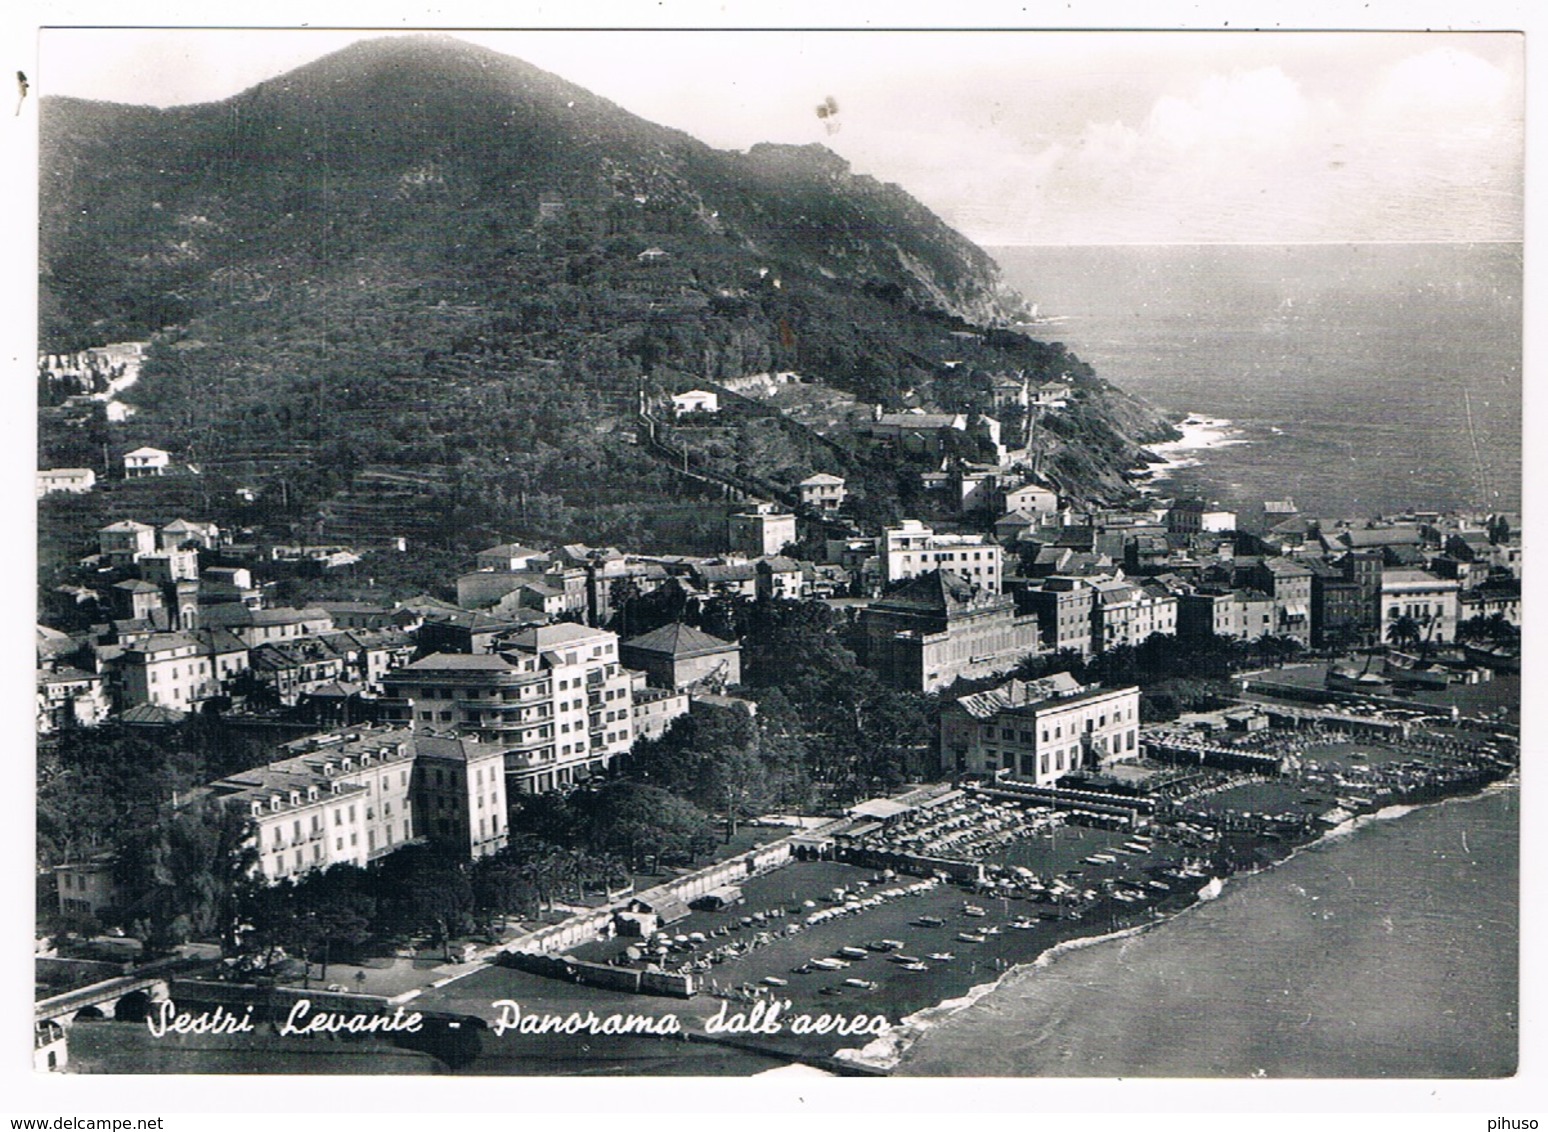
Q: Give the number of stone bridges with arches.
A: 1